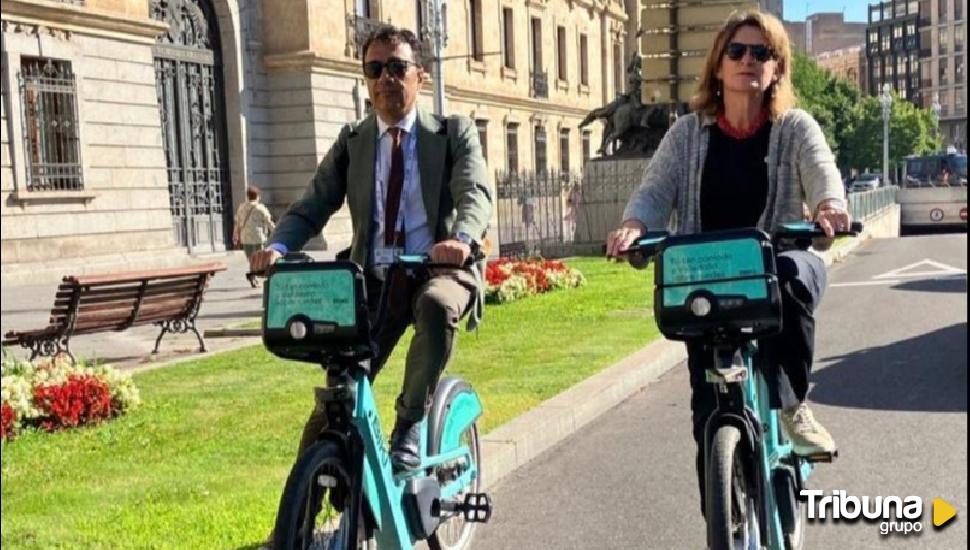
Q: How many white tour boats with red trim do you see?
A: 0